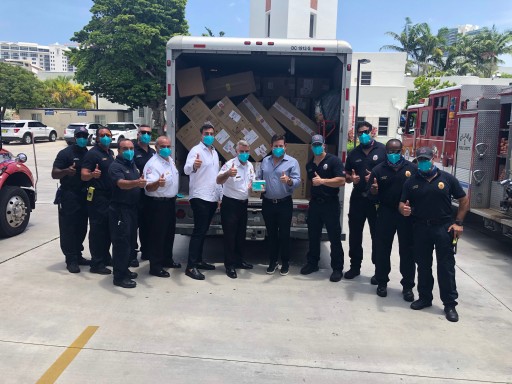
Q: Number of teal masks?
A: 12